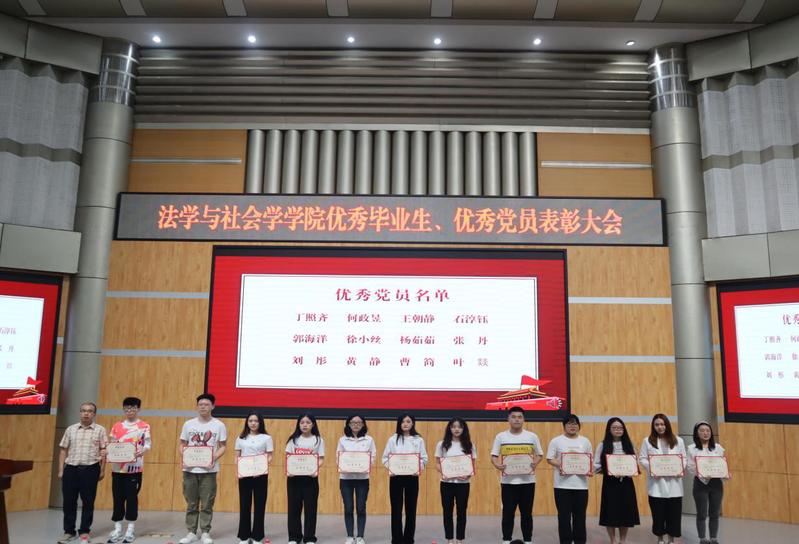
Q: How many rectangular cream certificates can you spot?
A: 12